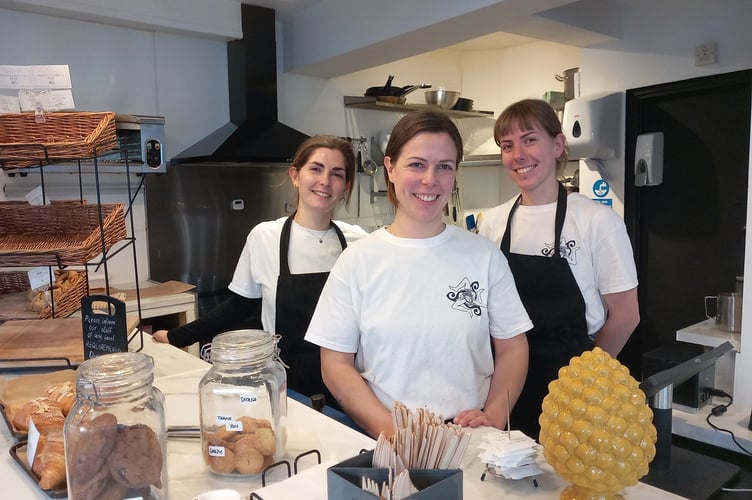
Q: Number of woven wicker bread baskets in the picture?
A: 3